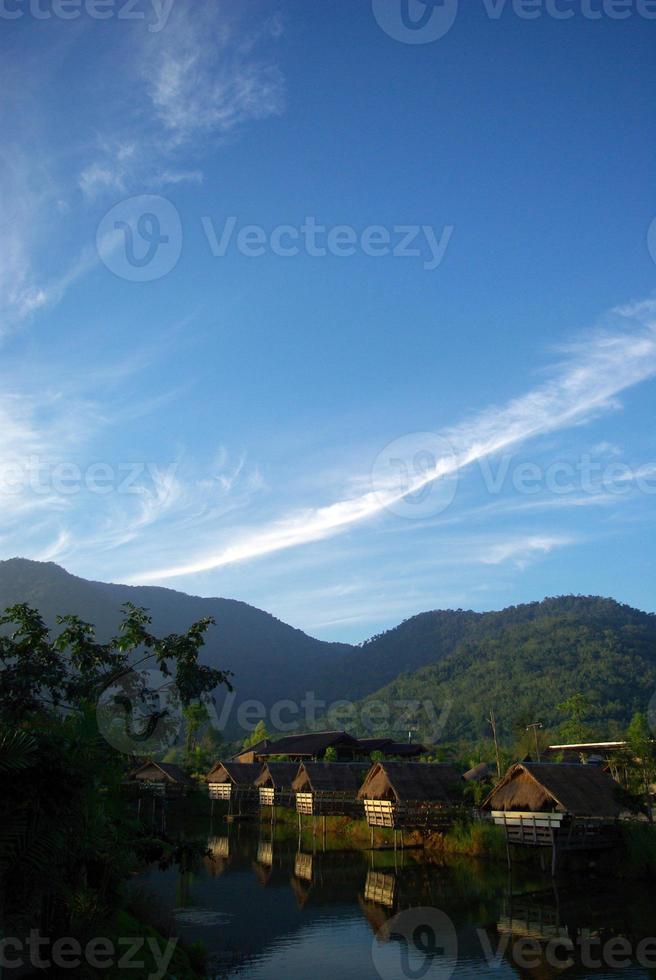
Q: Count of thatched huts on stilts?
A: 6